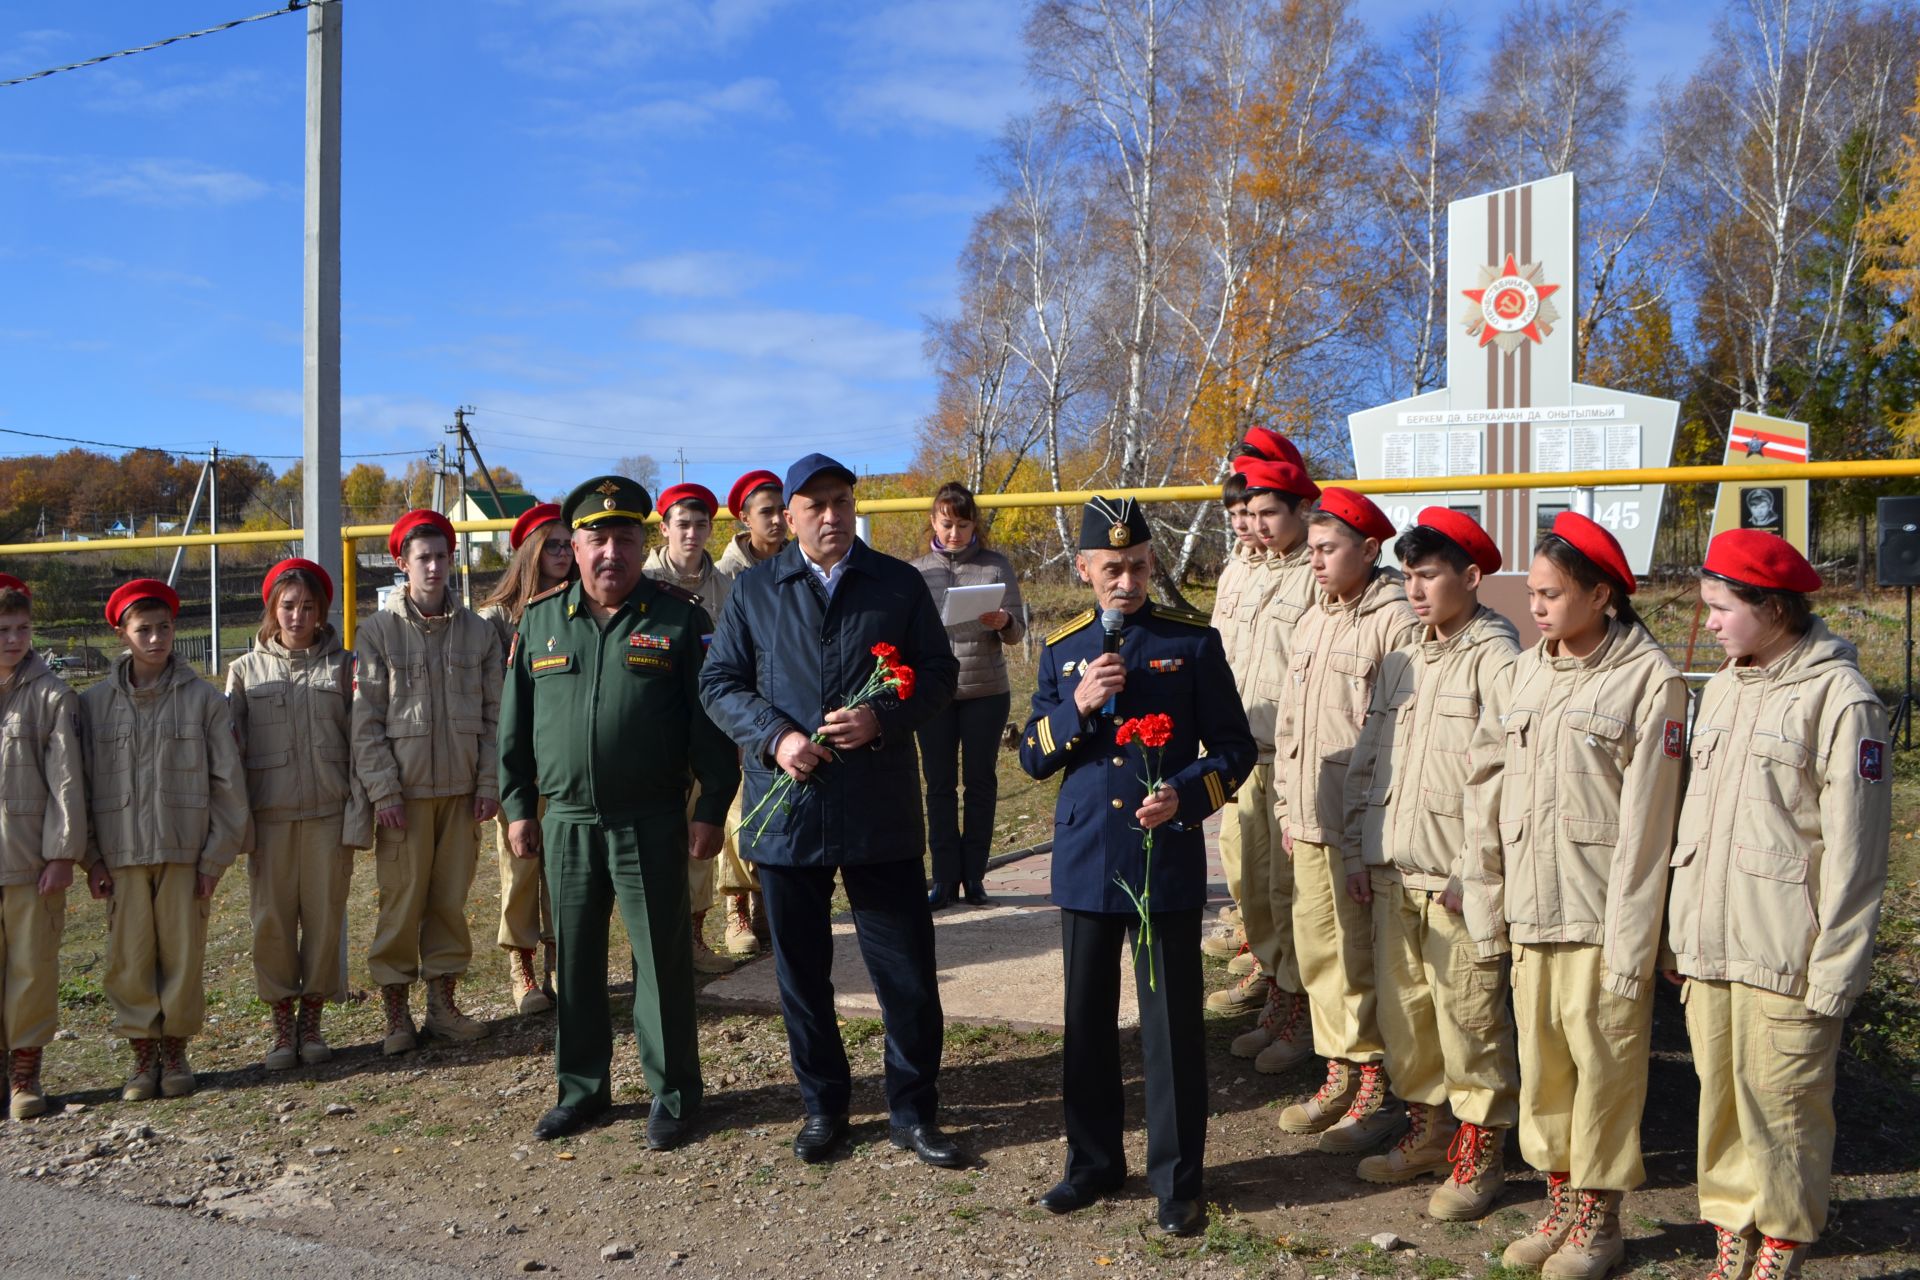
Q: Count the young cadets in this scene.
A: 14